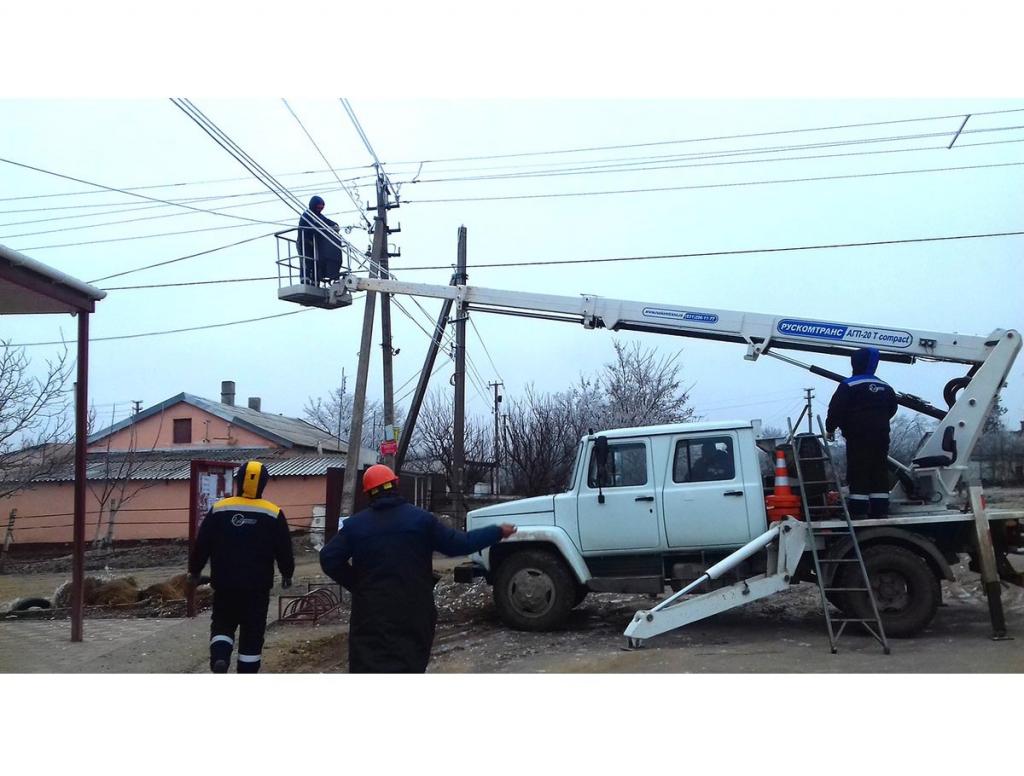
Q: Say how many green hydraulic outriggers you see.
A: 0